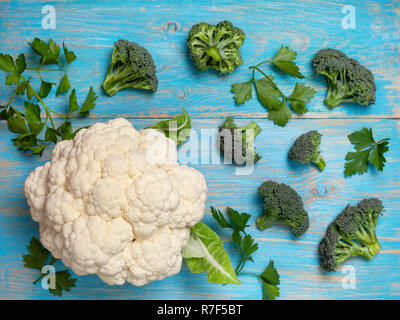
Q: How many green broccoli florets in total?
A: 7